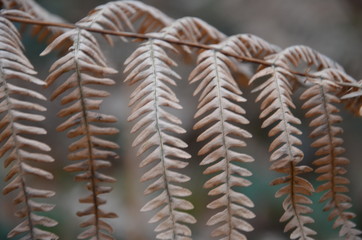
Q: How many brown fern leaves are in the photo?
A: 6